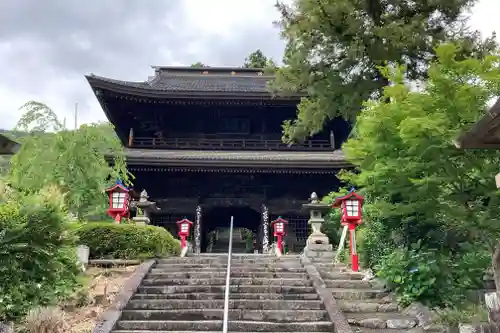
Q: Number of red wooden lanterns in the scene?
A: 4